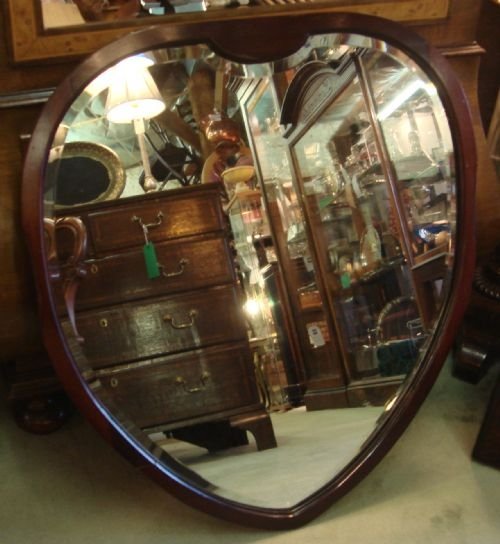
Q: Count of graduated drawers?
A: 4